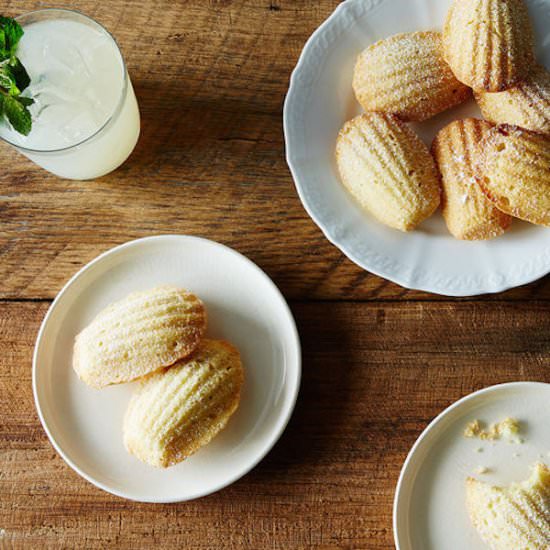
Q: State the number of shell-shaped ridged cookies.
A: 9